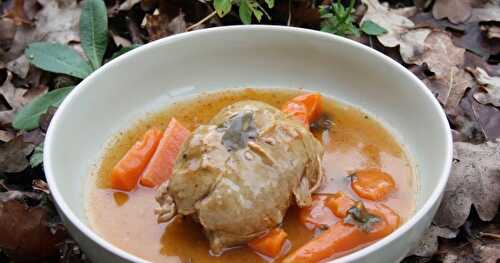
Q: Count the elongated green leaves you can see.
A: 3